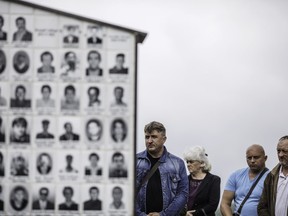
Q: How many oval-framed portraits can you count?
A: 6